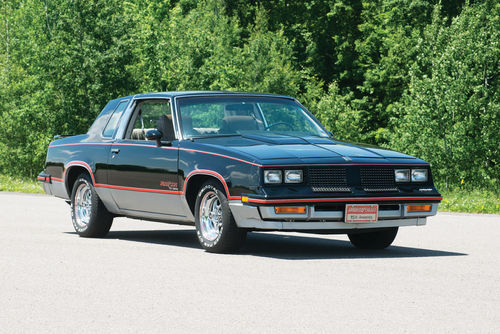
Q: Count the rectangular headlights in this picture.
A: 4